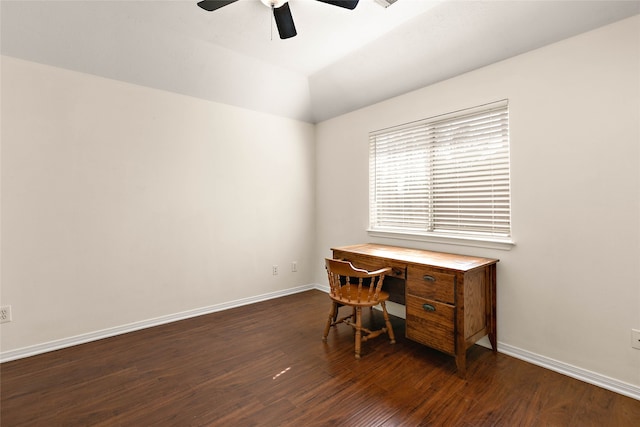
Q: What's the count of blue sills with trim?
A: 0